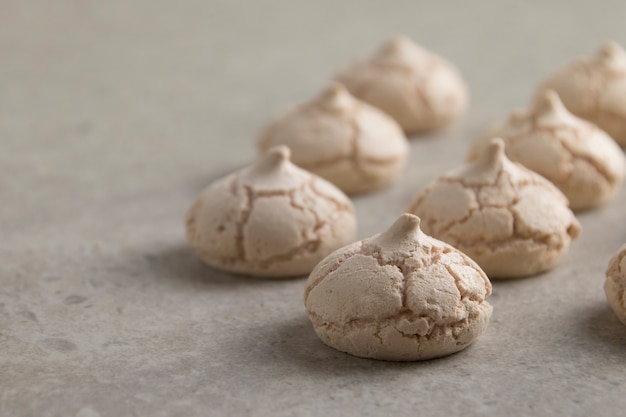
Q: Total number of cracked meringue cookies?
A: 8